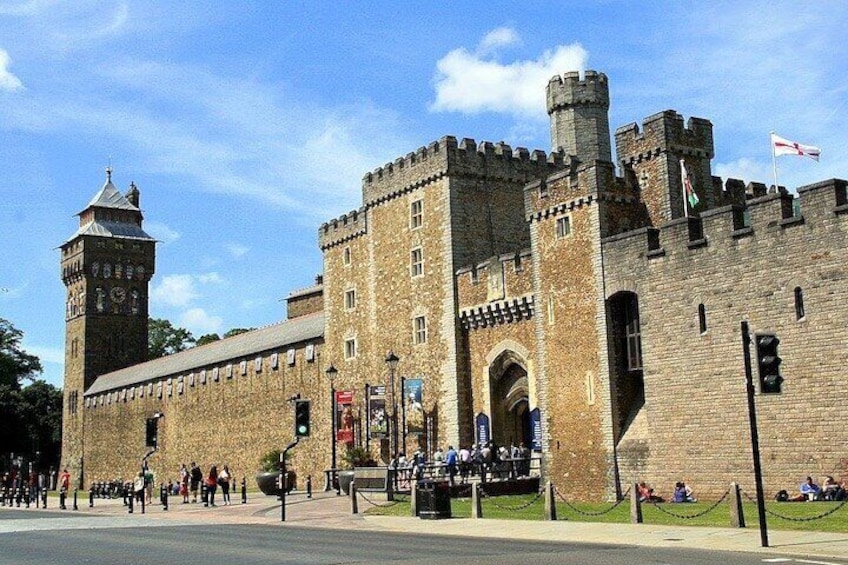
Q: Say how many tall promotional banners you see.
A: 3